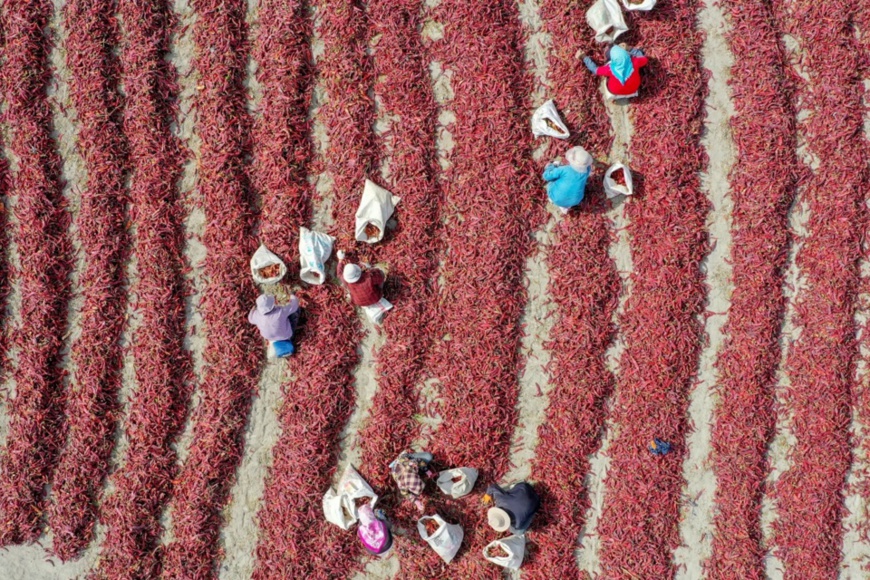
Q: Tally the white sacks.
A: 12